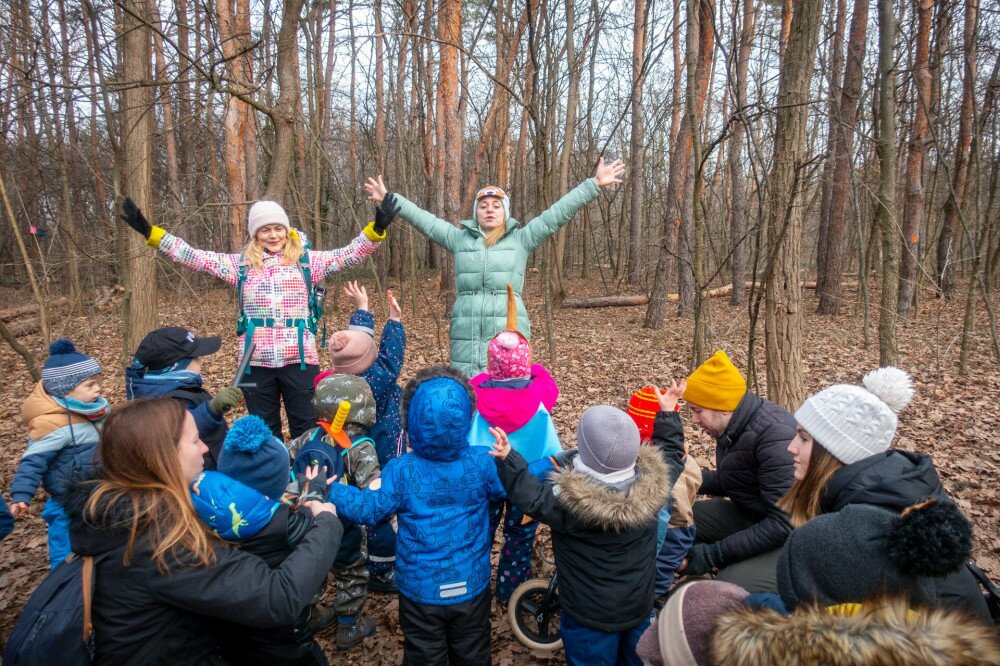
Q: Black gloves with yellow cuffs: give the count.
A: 2